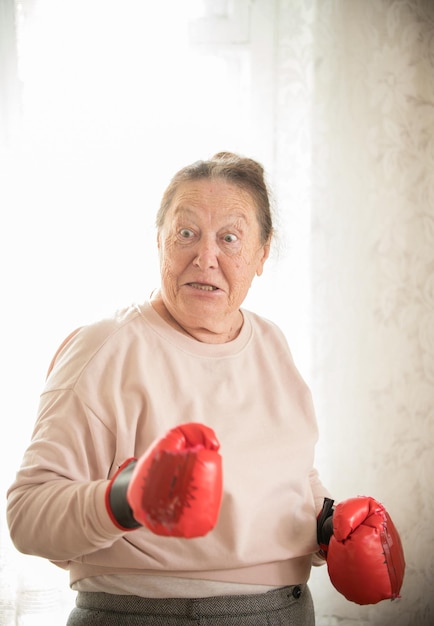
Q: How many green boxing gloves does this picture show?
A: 0